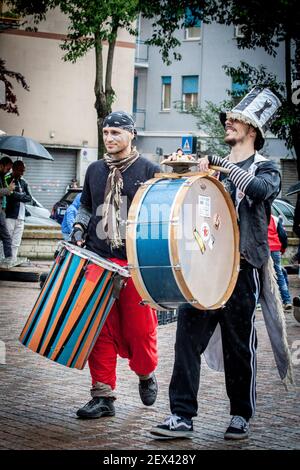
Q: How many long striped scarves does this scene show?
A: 1